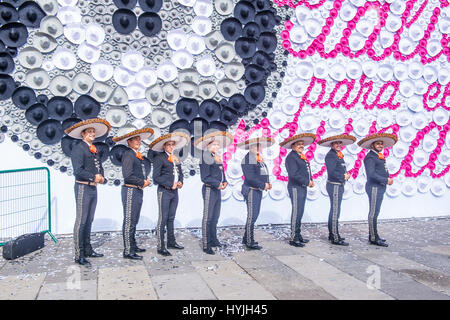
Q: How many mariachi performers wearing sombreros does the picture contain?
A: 8